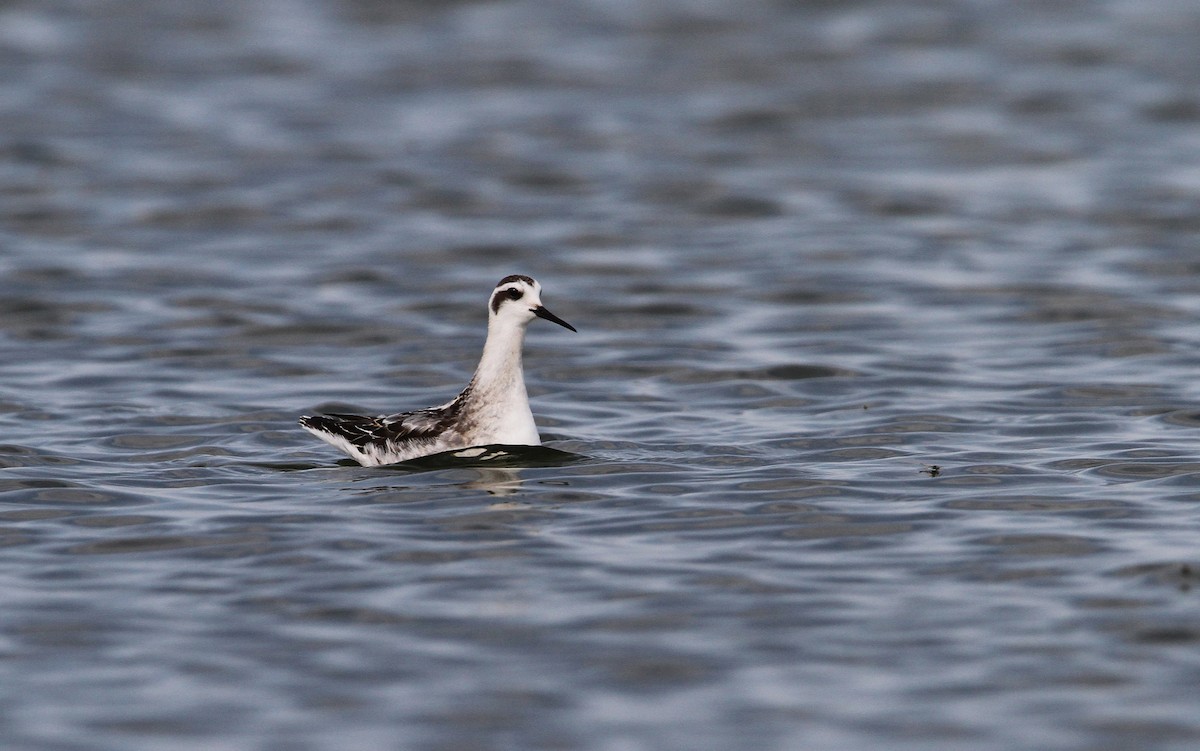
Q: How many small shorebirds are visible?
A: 1